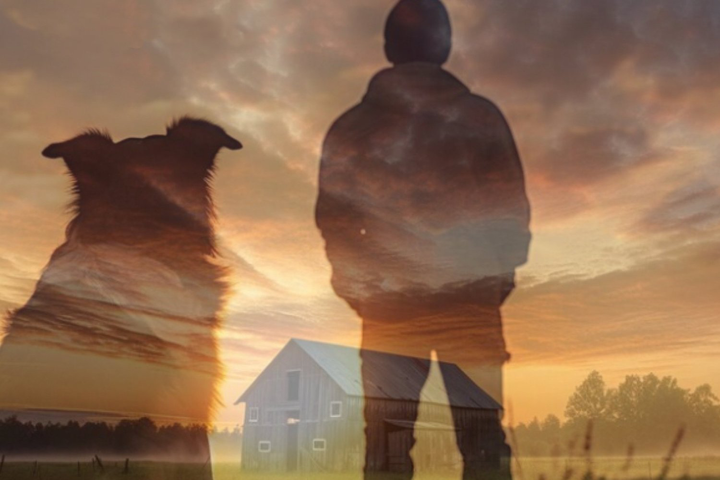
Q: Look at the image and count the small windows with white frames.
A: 4